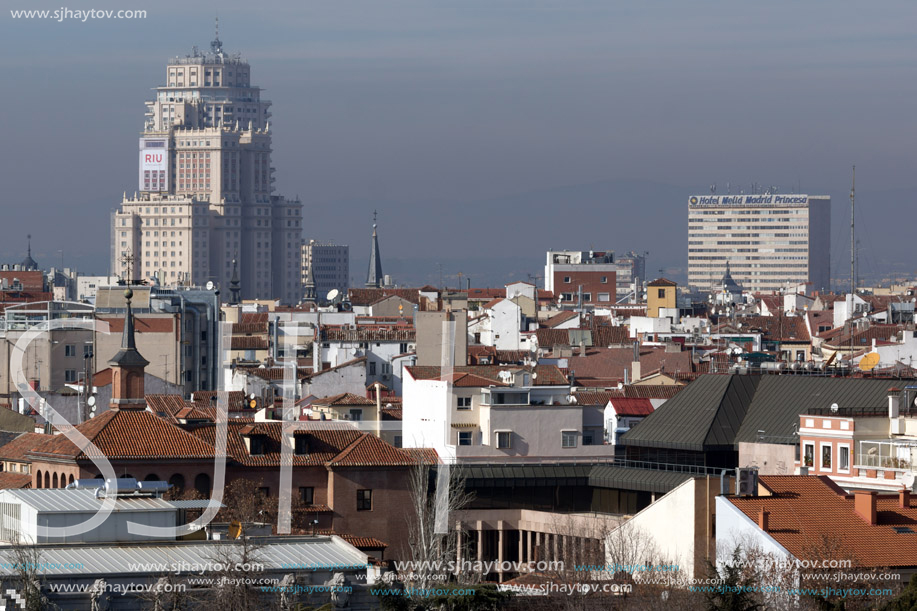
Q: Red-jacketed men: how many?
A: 0